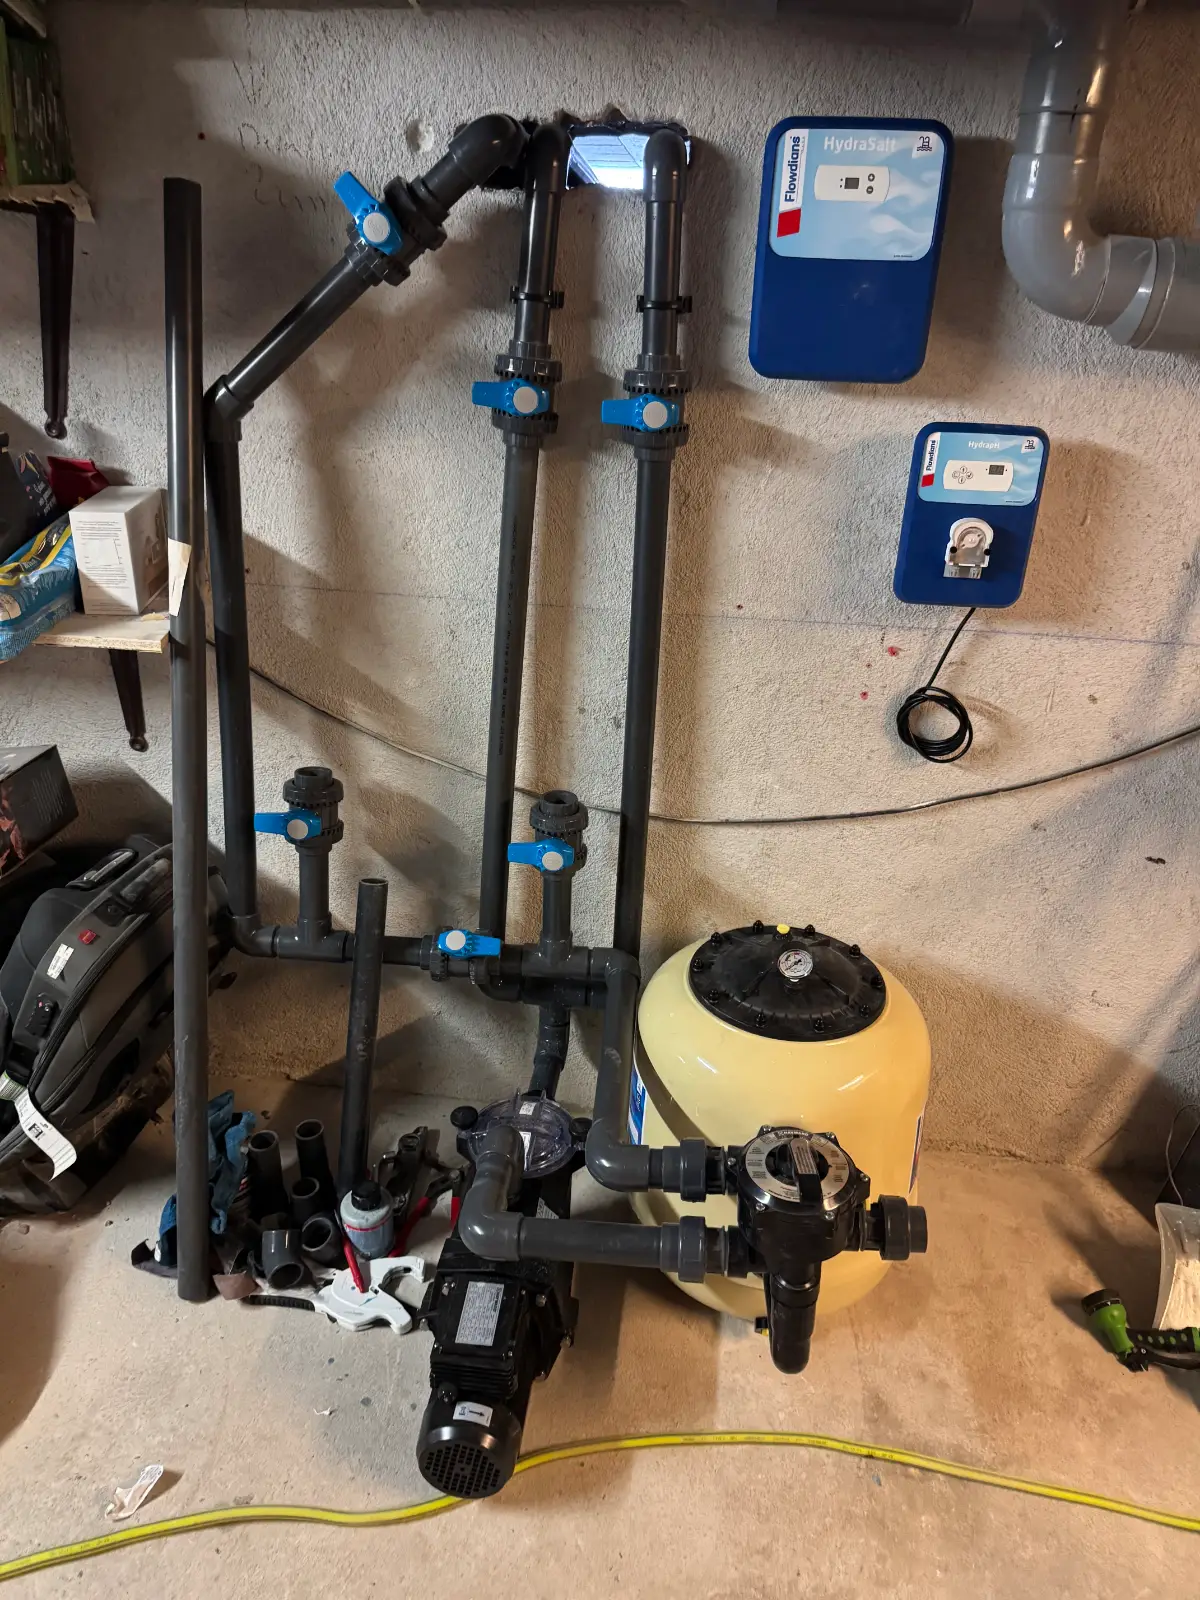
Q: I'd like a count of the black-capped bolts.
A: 10